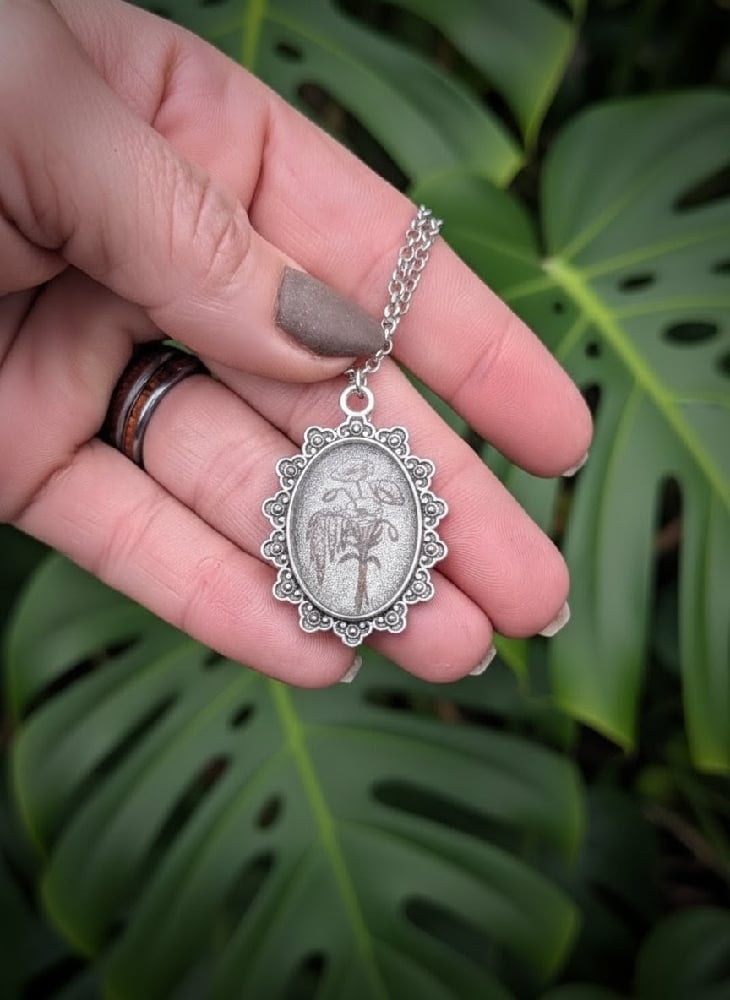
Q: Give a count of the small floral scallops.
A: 14